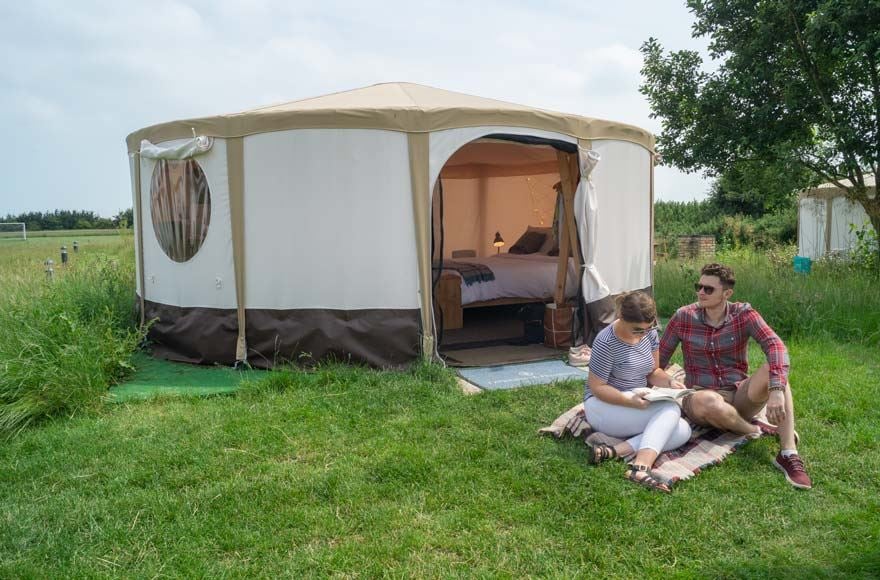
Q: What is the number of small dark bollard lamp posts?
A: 3